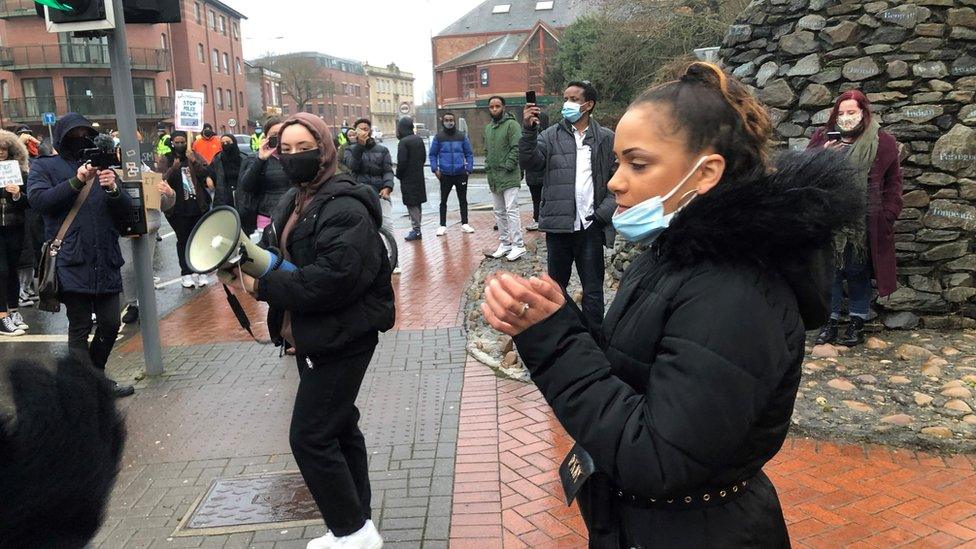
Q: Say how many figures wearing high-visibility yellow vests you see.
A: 3